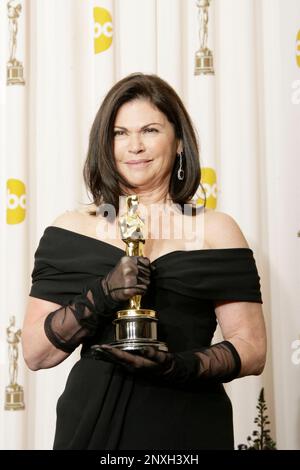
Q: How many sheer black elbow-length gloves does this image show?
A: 2